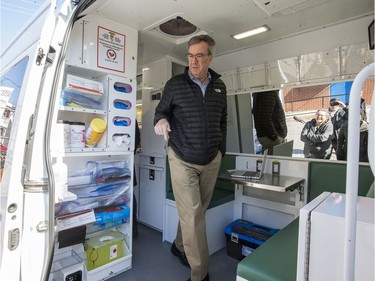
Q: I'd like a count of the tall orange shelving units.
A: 0